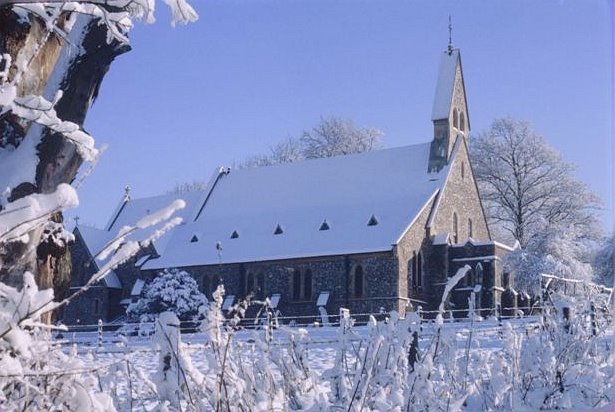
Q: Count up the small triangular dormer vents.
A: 5